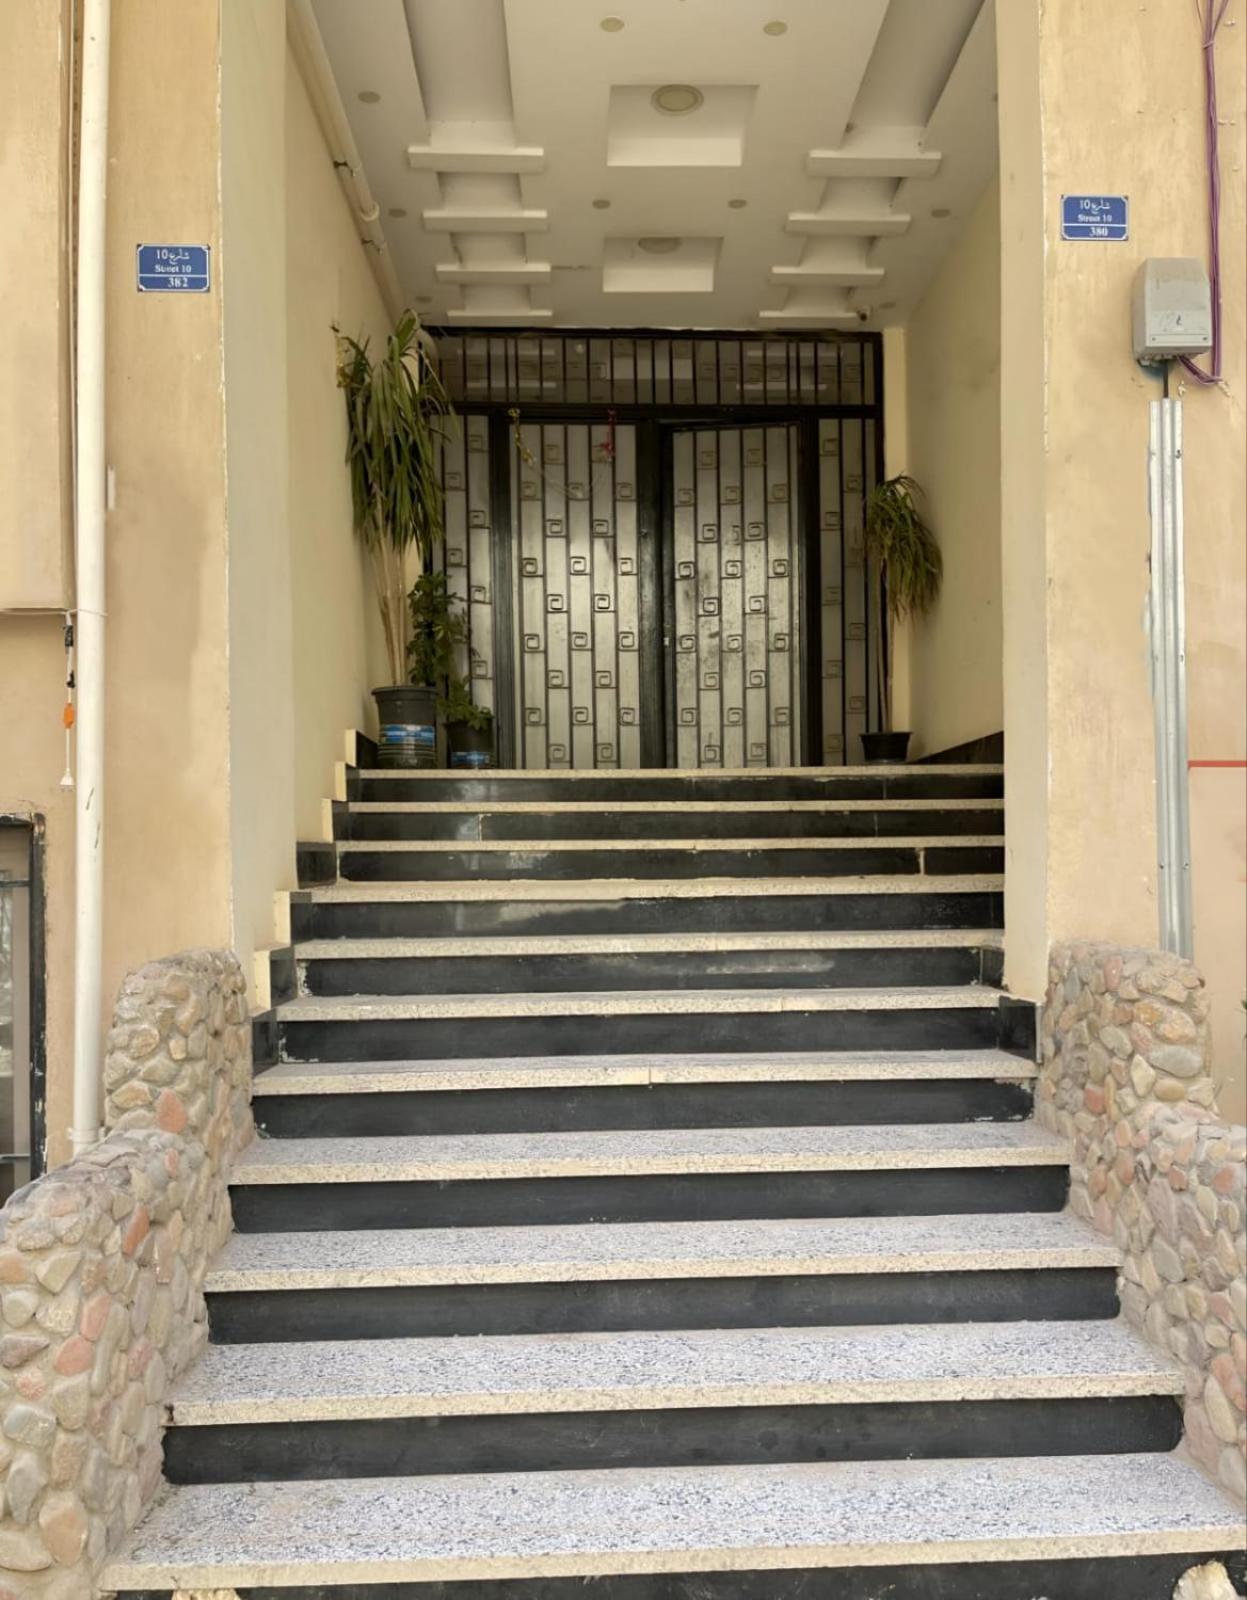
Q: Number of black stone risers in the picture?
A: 11